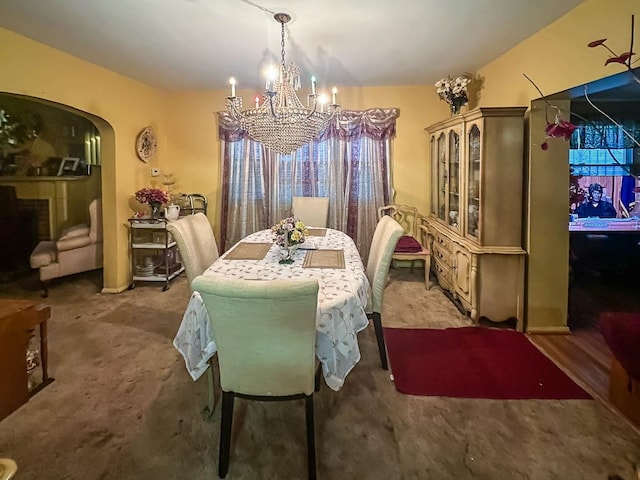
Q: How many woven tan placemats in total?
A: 3